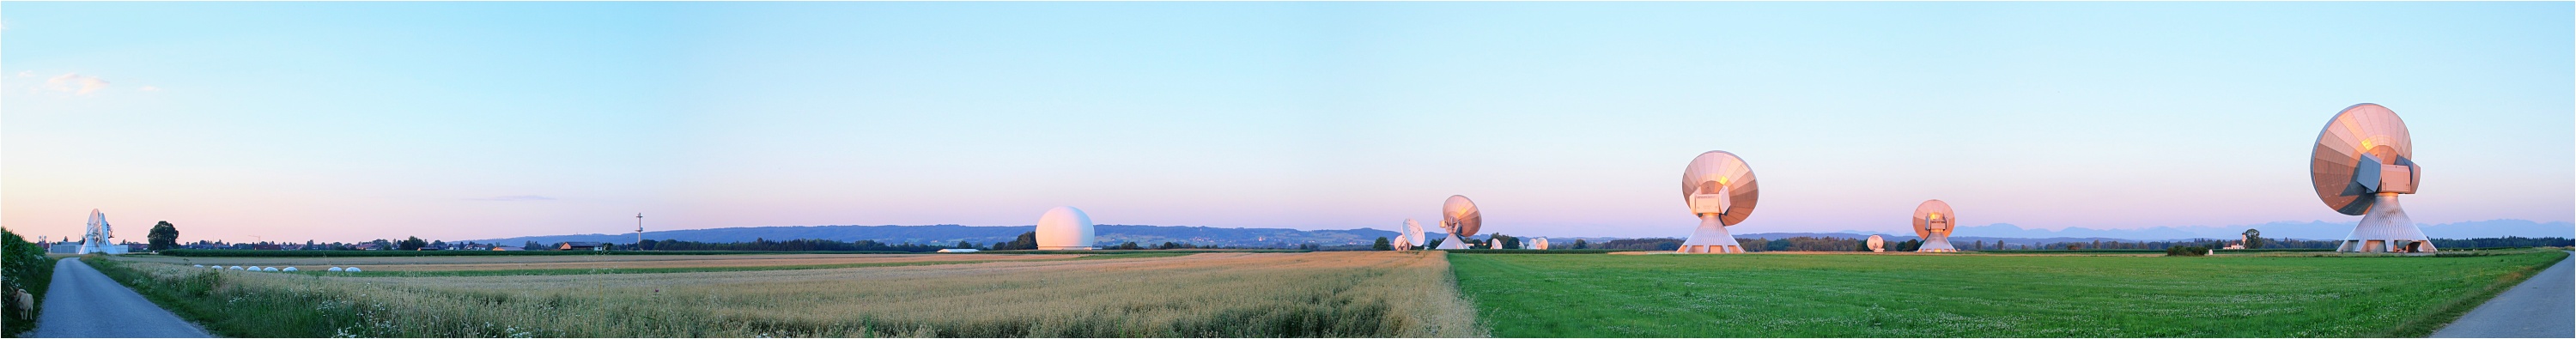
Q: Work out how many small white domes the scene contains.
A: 8